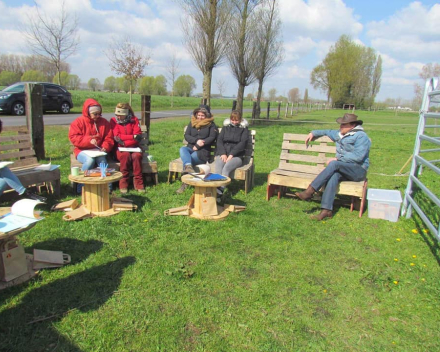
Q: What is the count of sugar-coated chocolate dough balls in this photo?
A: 0